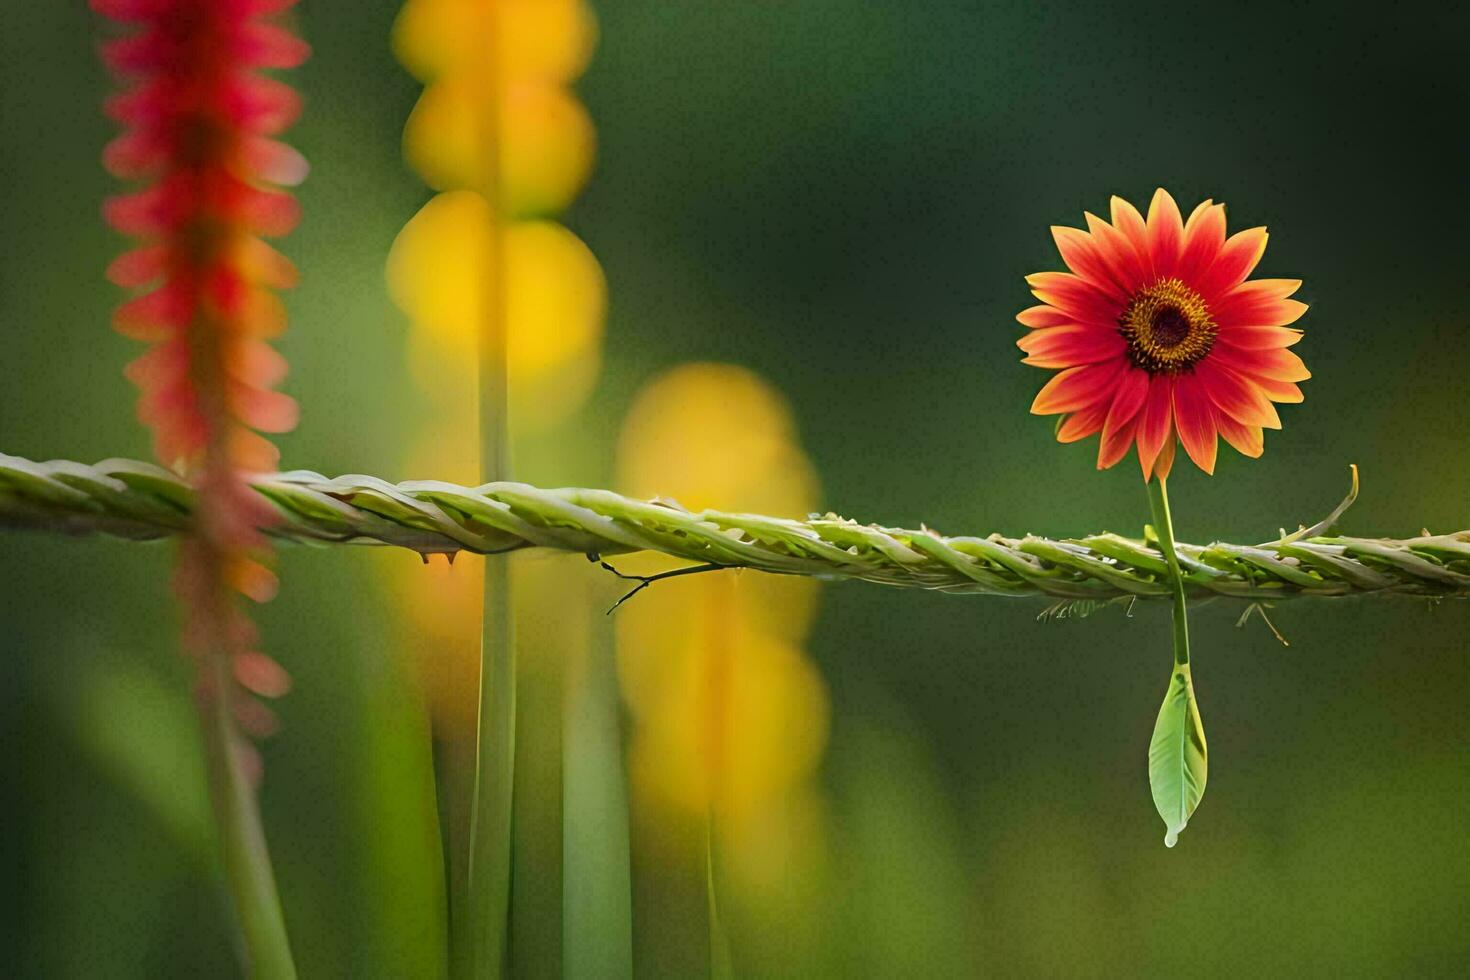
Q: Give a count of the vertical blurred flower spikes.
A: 3